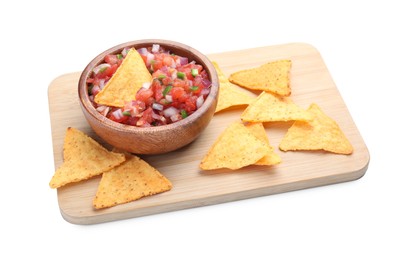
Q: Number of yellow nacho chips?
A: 9